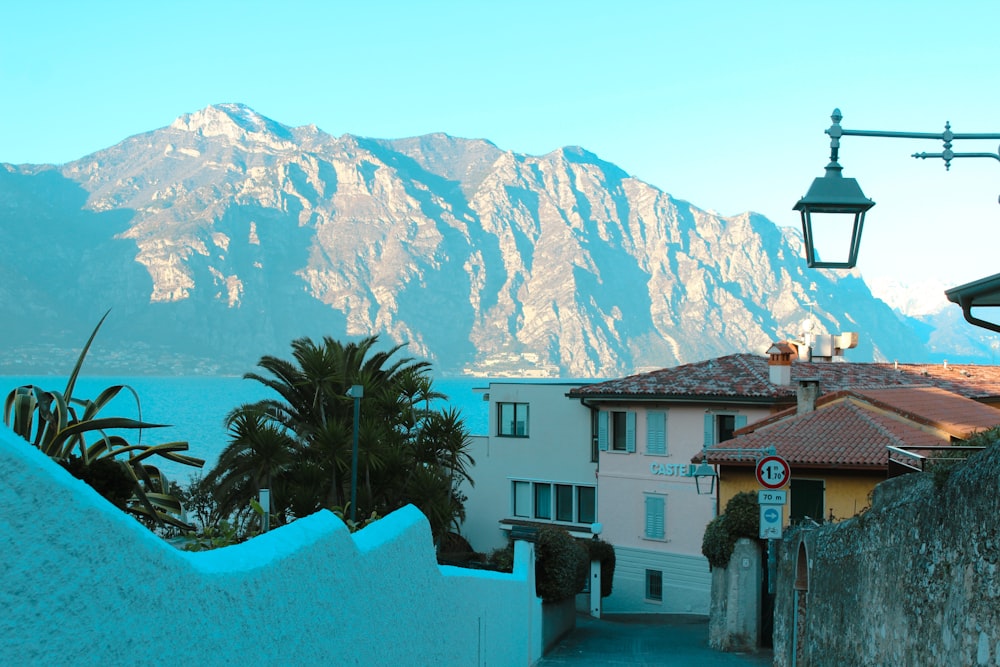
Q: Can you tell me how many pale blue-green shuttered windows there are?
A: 4